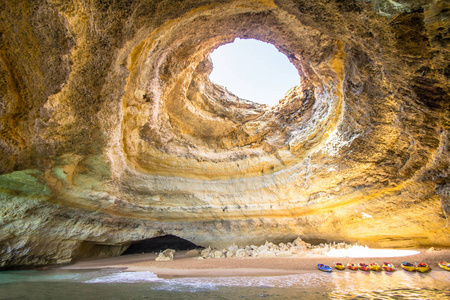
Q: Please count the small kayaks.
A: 9